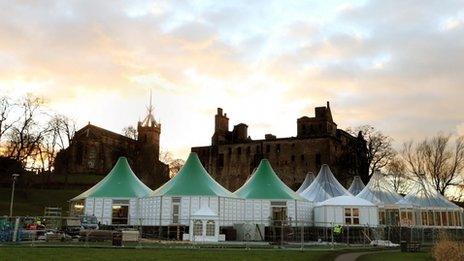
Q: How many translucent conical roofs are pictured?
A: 5